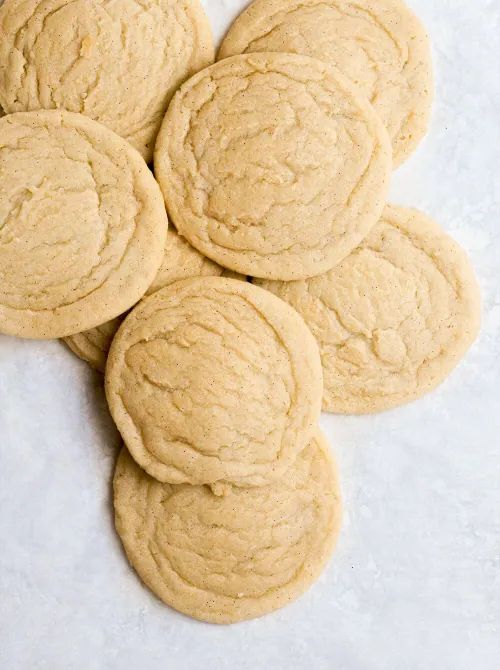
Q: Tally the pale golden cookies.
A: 8